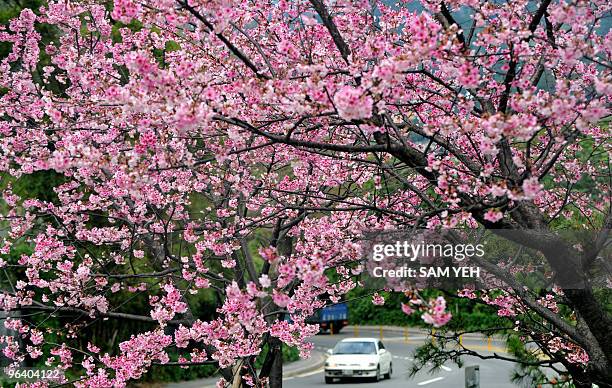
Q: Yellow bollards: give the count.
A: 7